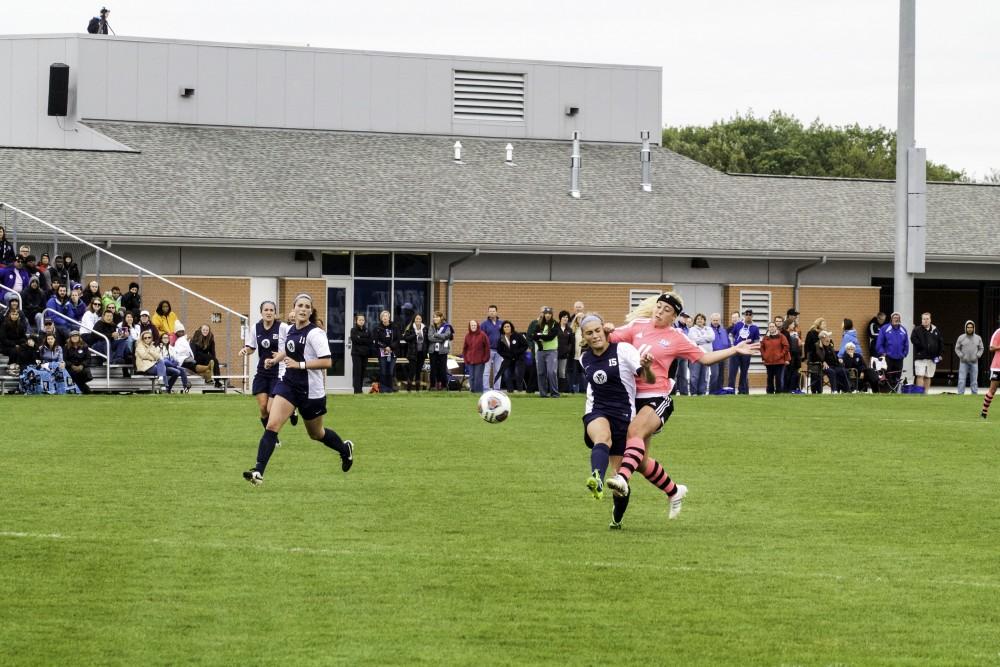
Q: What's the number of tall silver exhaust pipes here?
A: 2